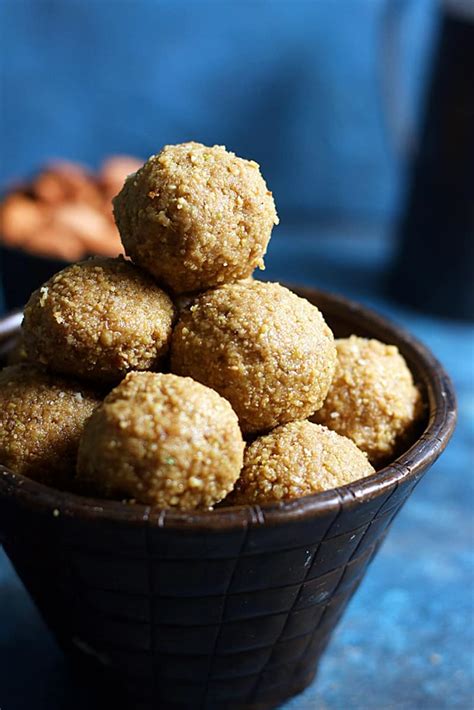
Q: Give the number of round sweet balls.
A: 7